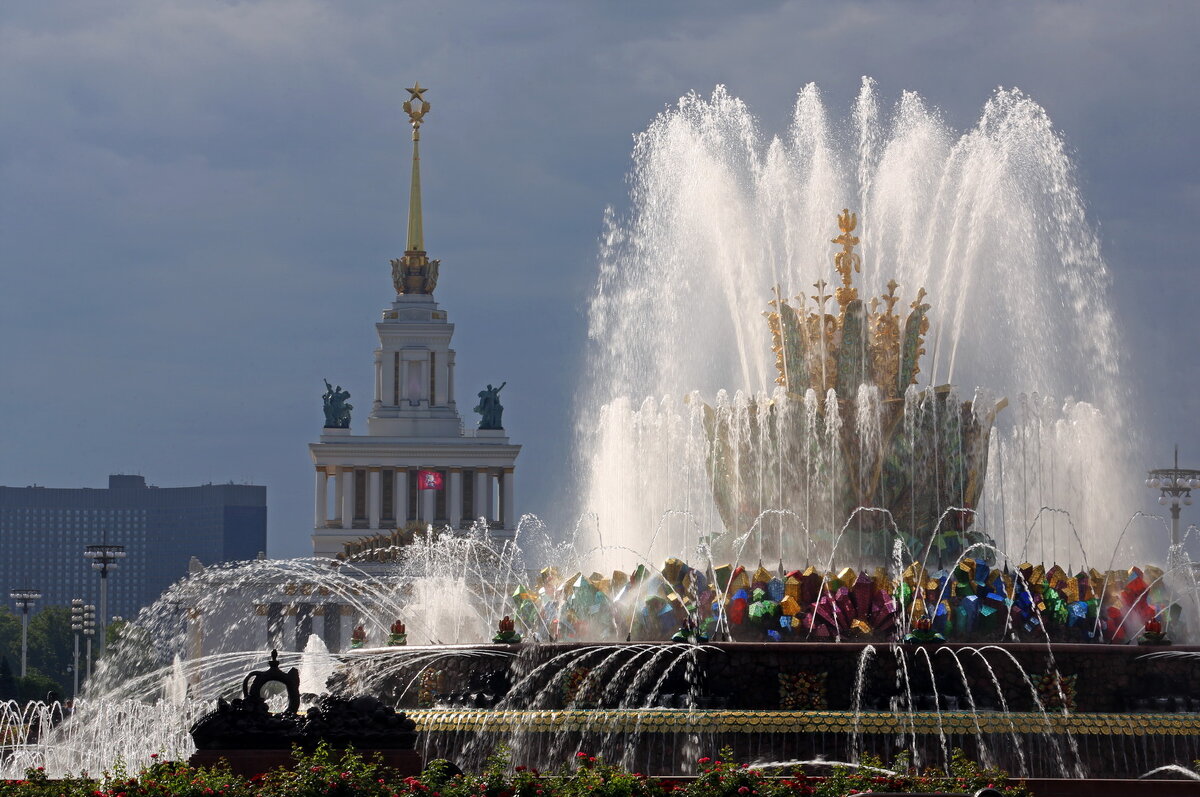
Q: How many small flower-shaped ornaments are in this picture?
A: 6